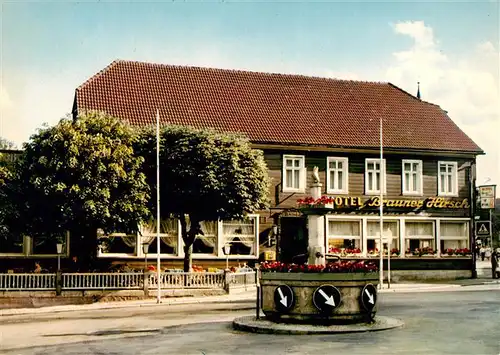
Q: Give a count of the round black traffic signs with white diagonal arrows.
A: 3